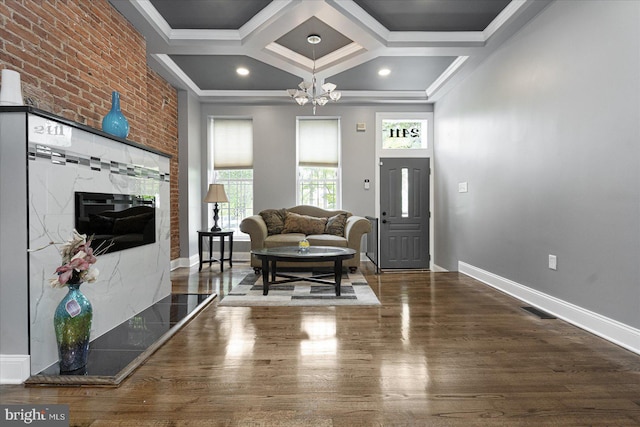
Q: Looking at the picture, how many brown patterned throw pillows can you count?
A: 3